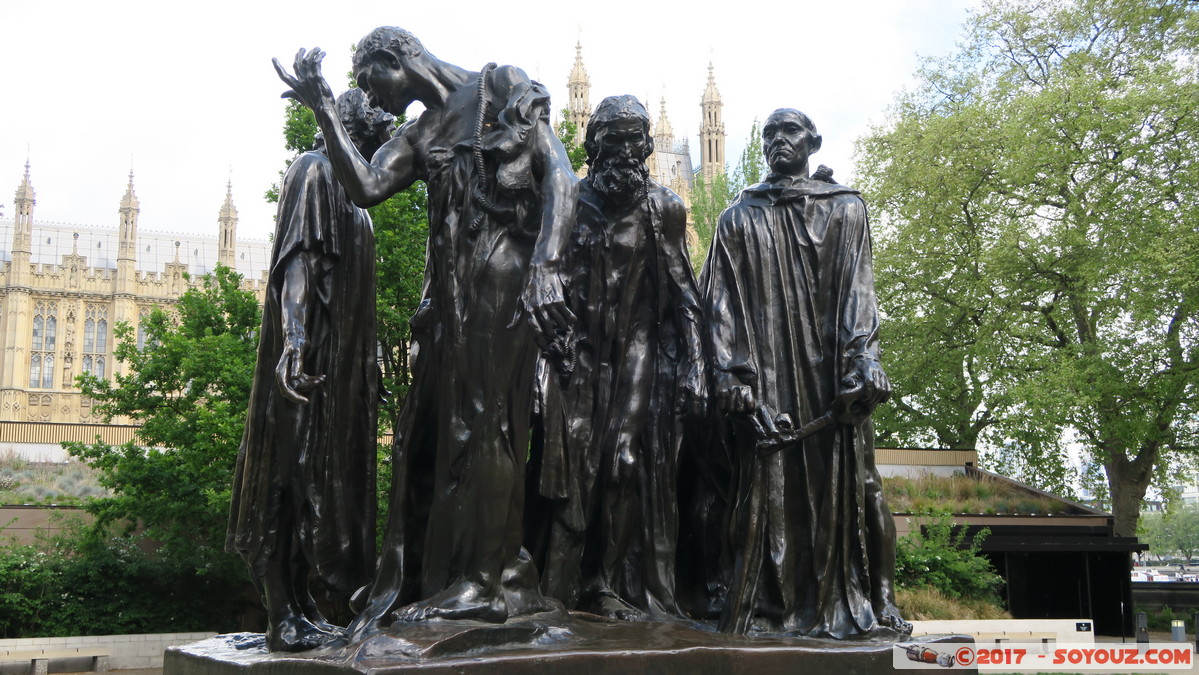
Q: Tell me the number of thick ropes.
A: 1